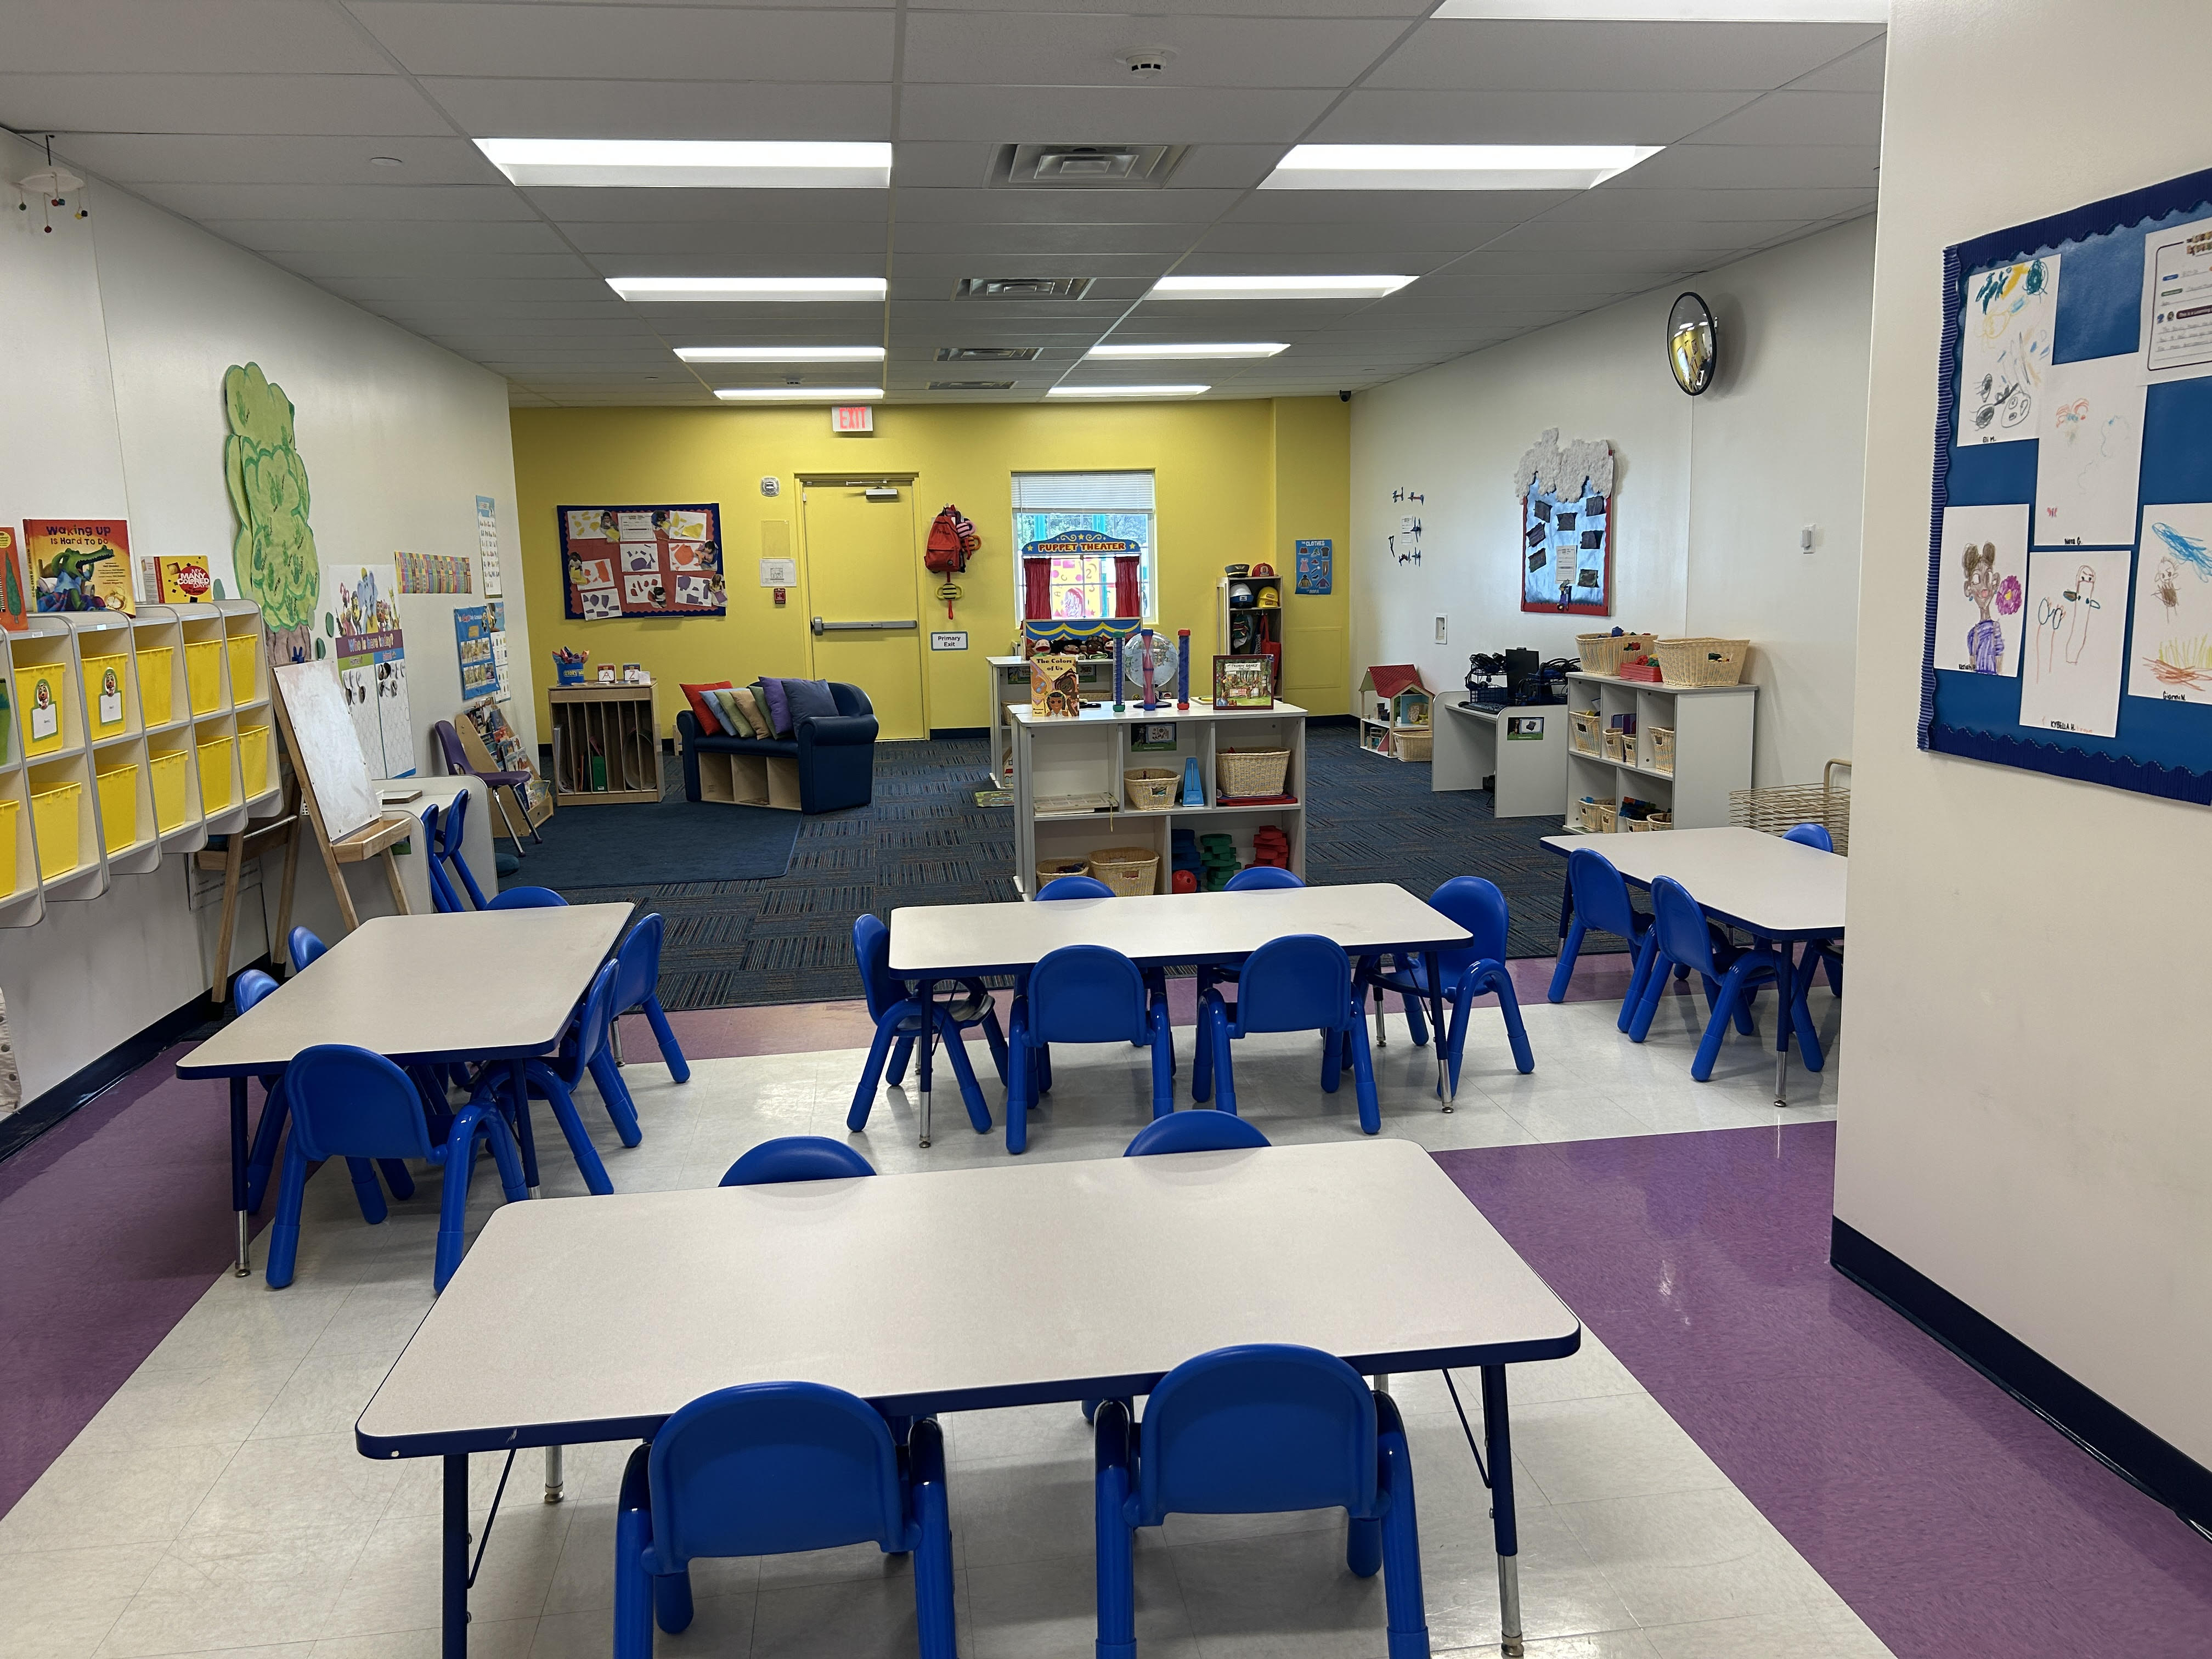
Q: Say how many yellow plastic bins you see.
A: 11